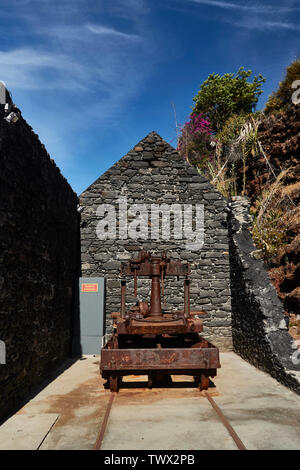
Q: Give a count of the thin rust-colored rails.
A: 2